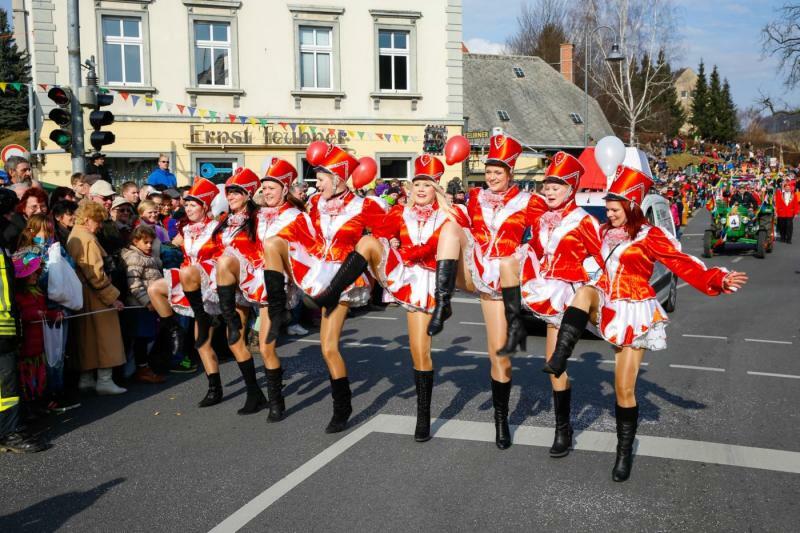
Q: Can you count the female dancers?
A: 8